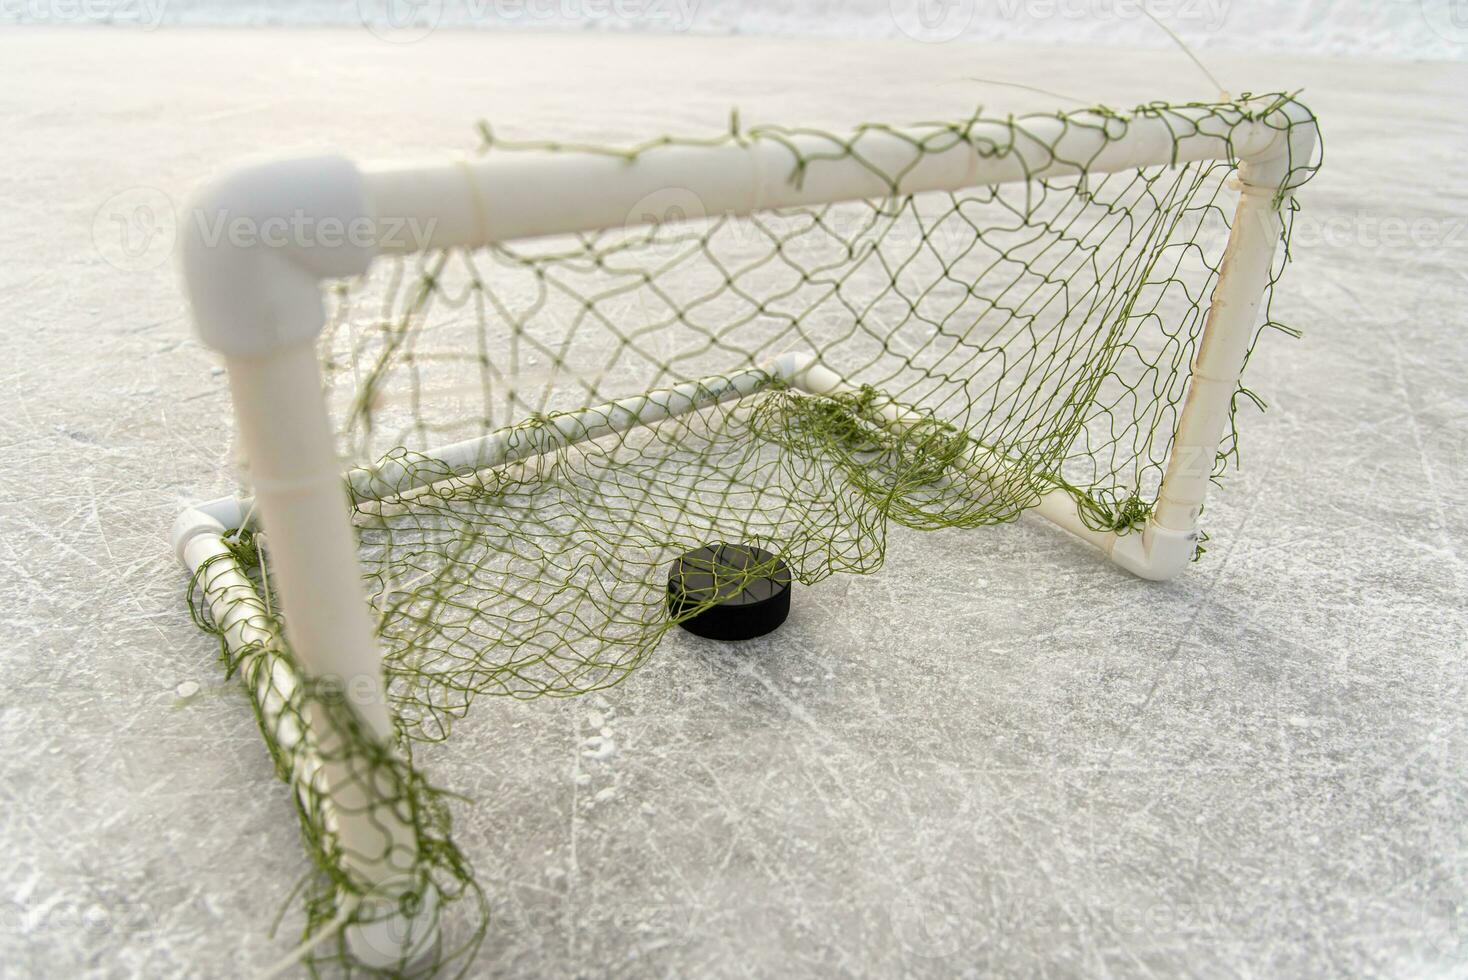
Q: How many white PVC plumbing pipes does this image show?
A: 6